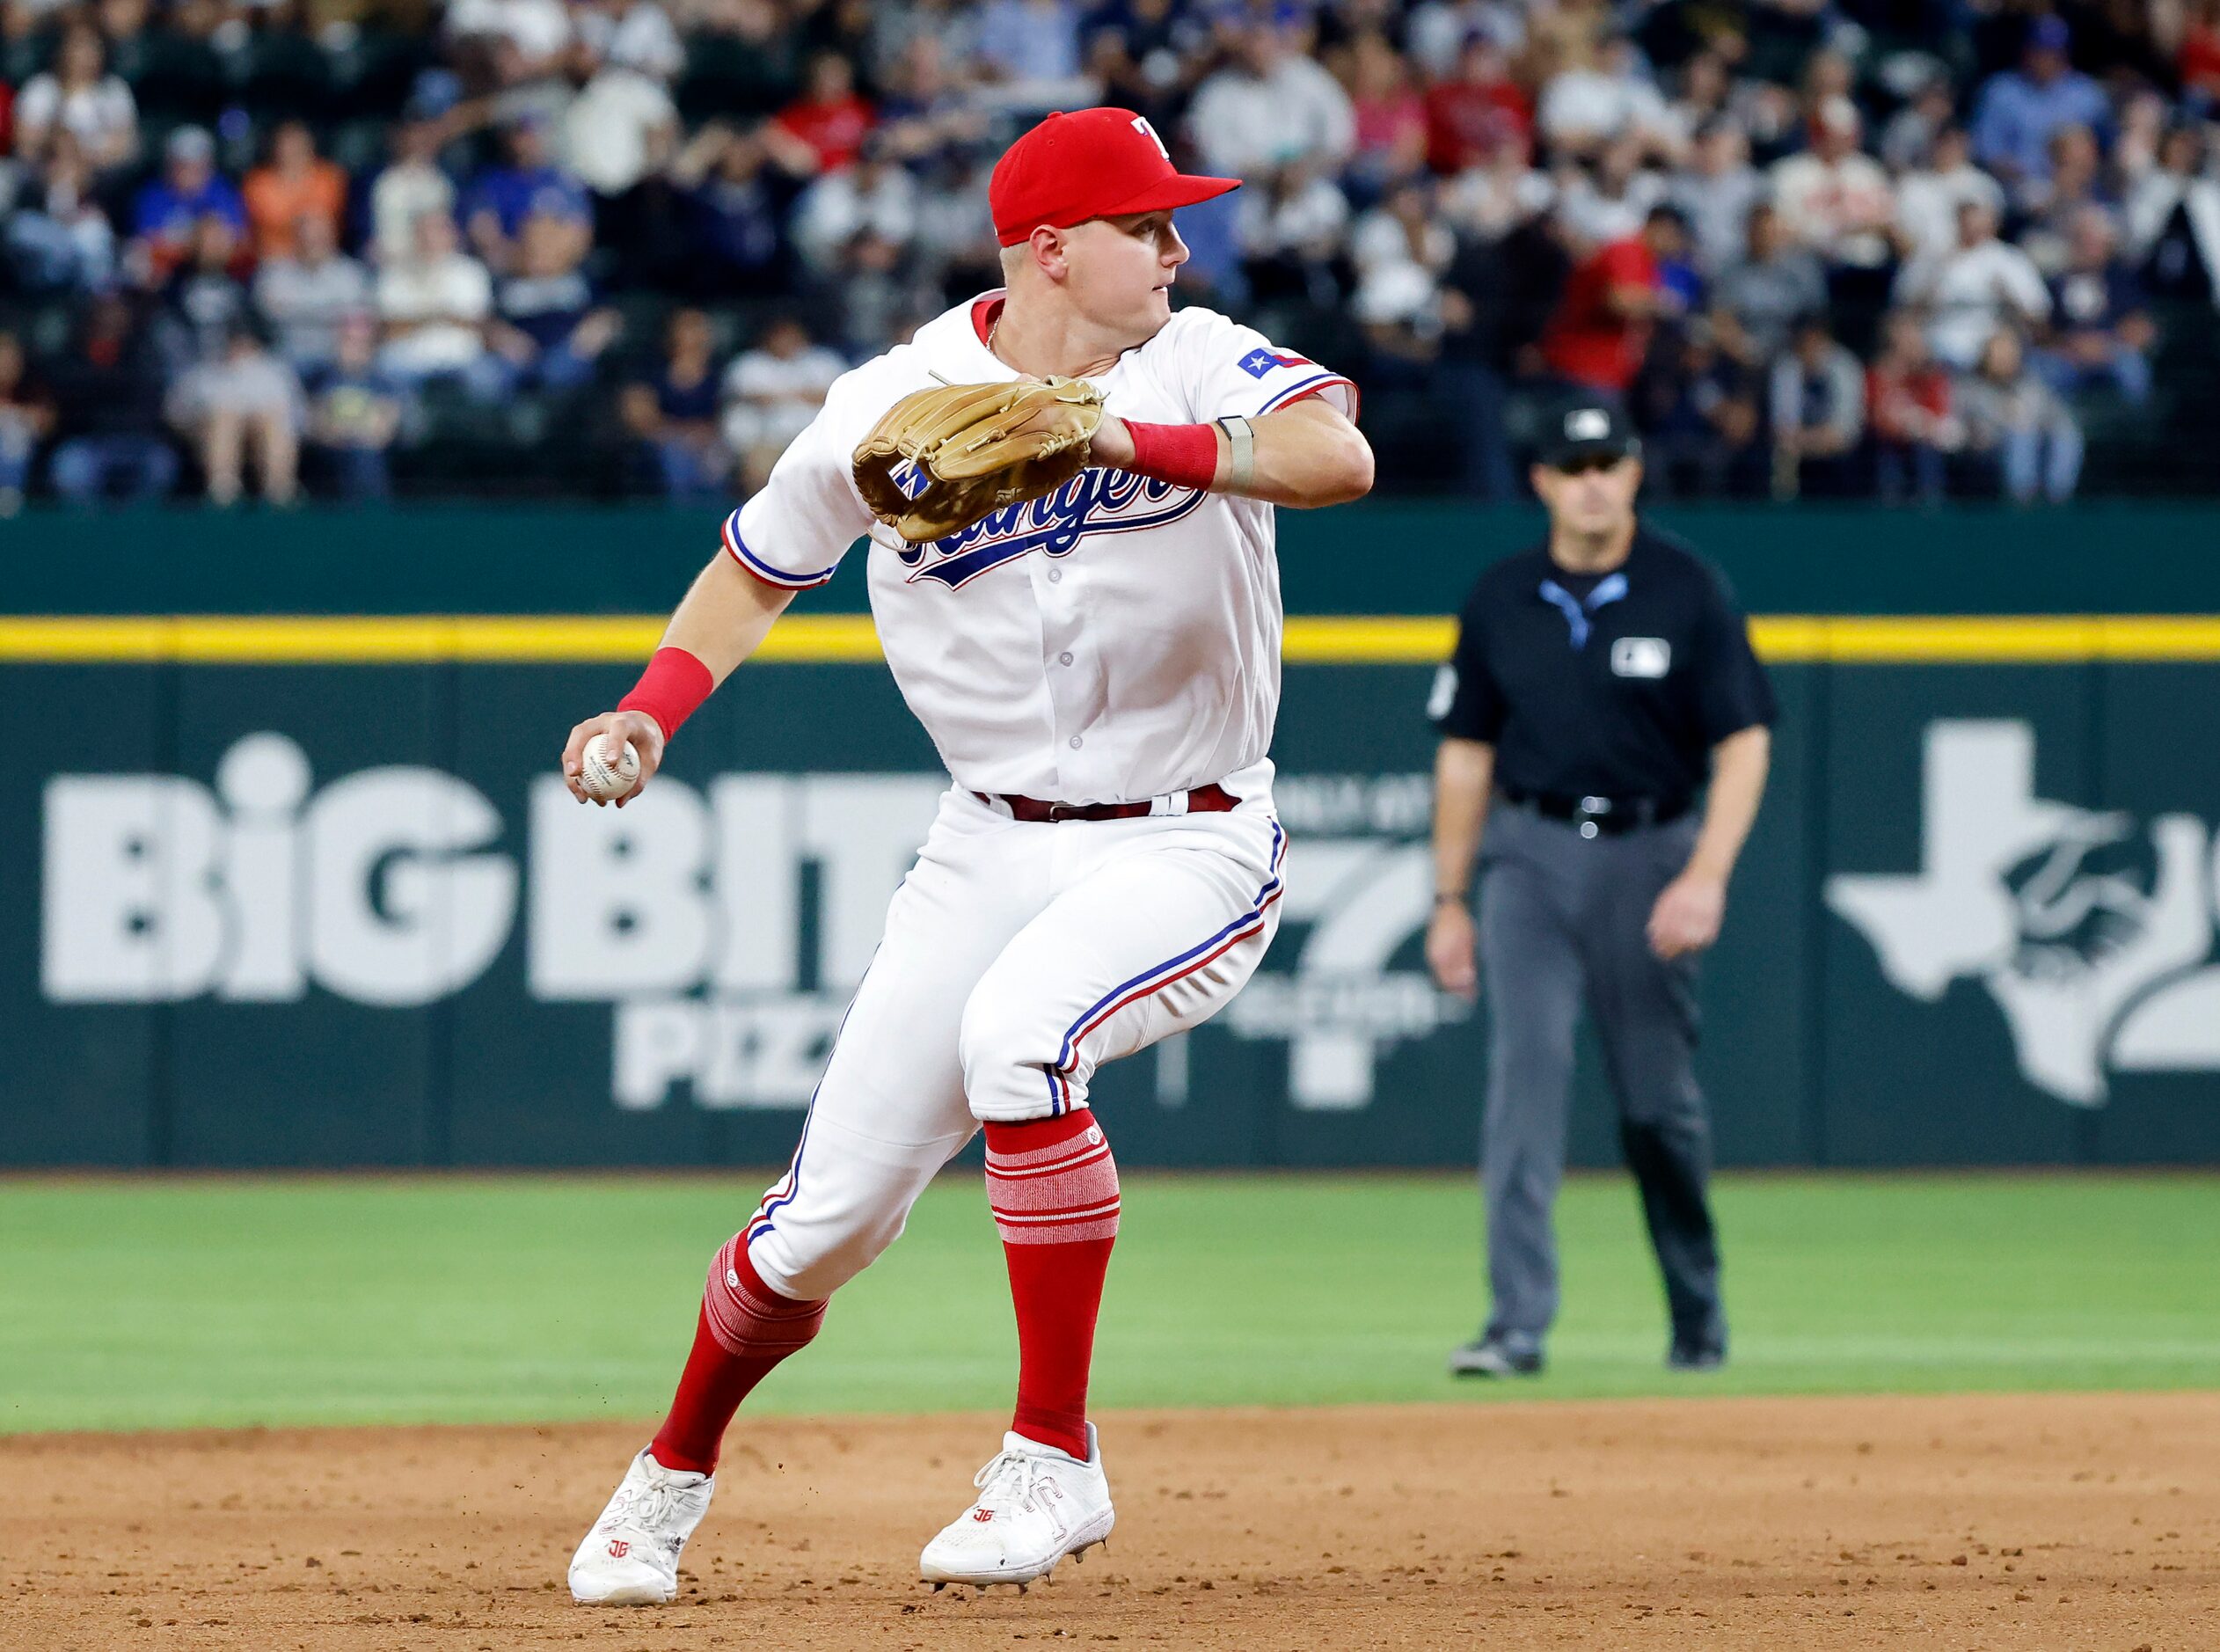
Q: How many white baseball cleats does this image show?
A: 2